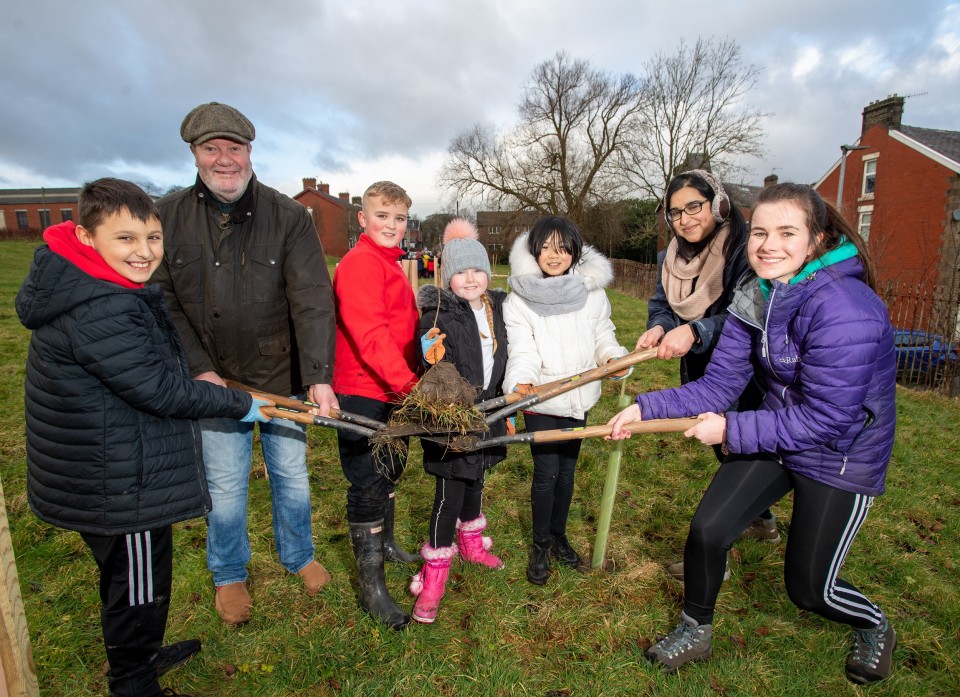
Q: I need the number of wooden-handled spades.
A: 5